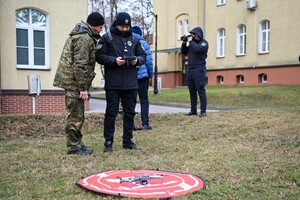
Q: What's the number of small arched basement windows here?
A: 3